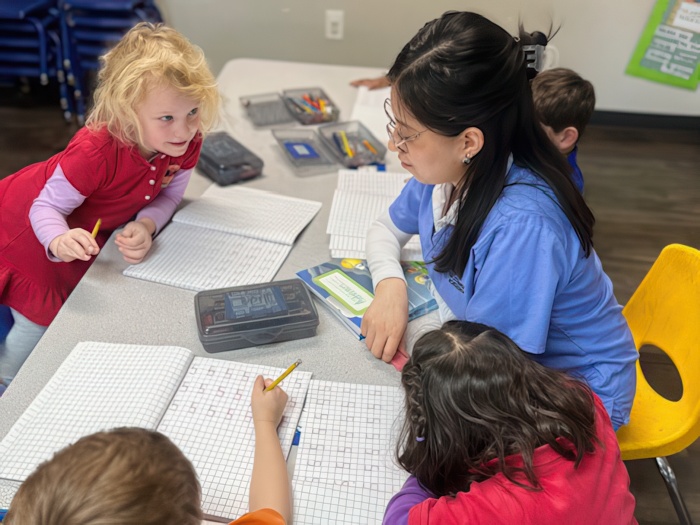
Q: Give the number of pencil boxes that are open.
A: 2